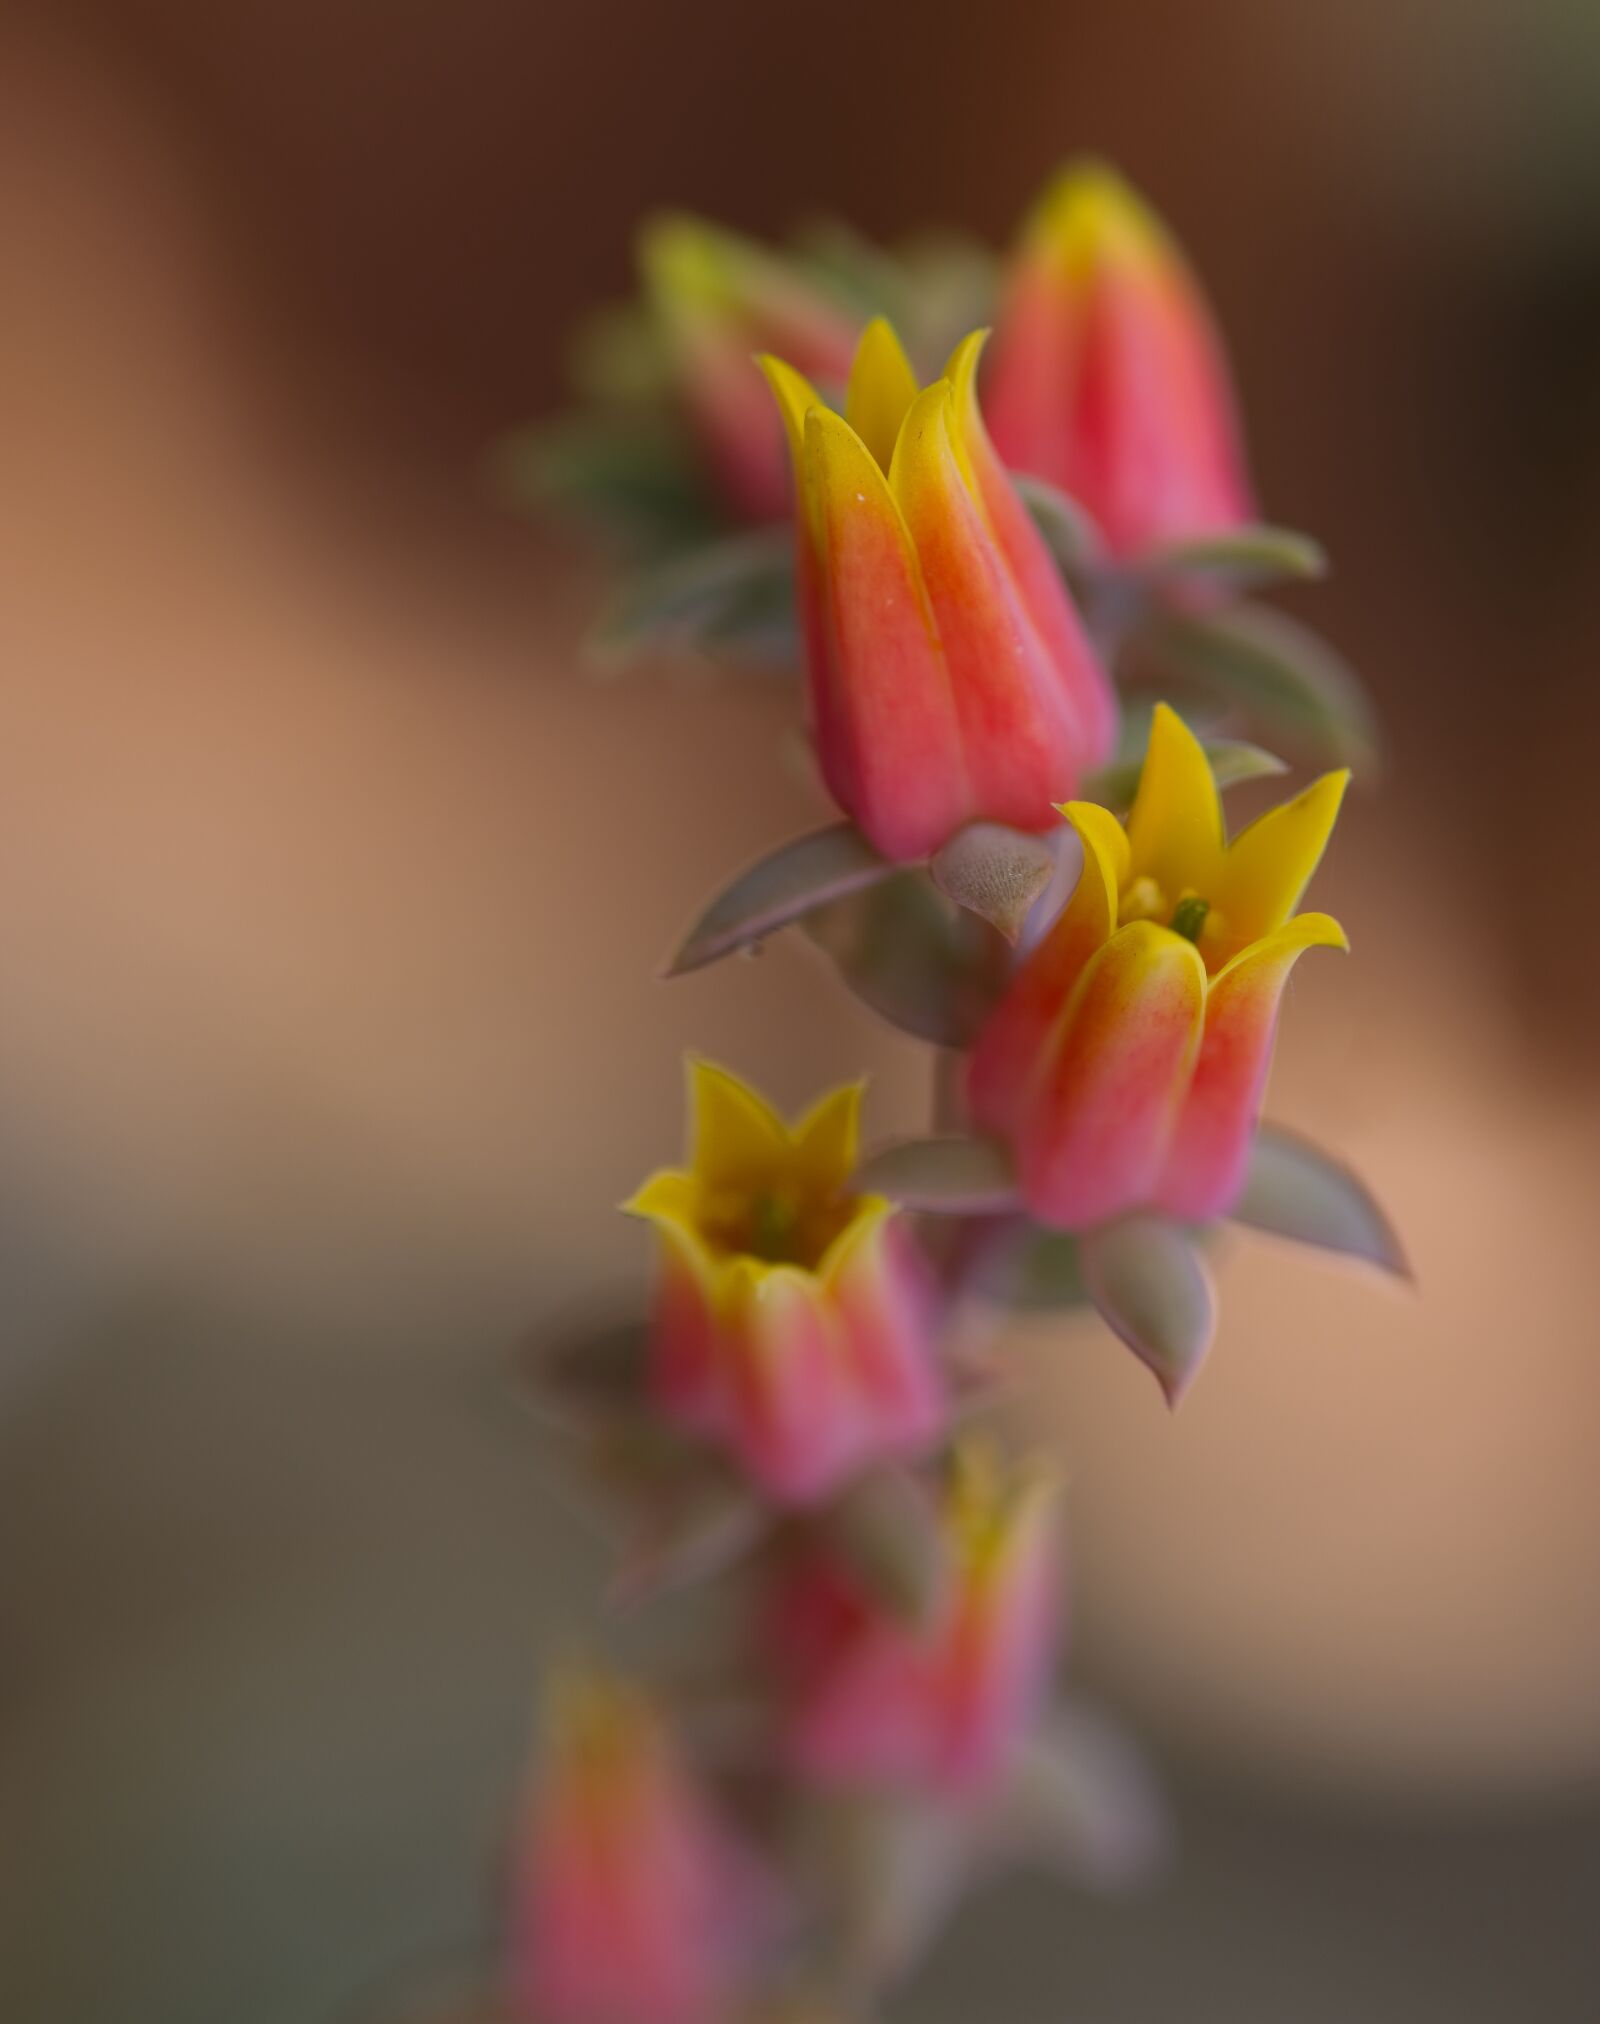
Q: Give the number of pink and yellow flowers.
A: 7